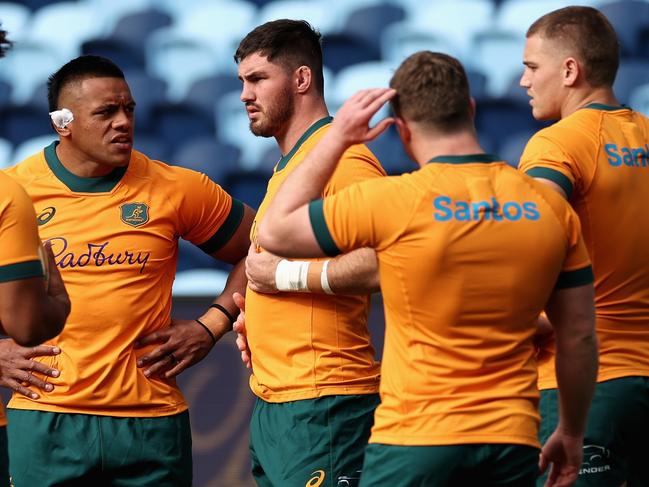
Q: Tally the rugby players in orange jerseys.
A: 5